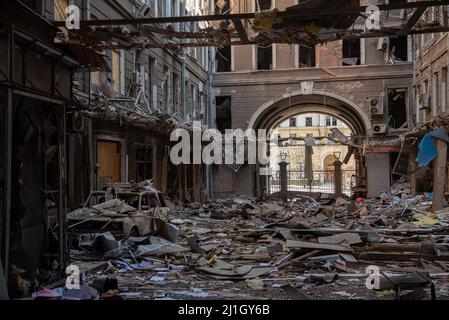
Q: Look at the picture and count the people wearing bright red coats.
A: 0